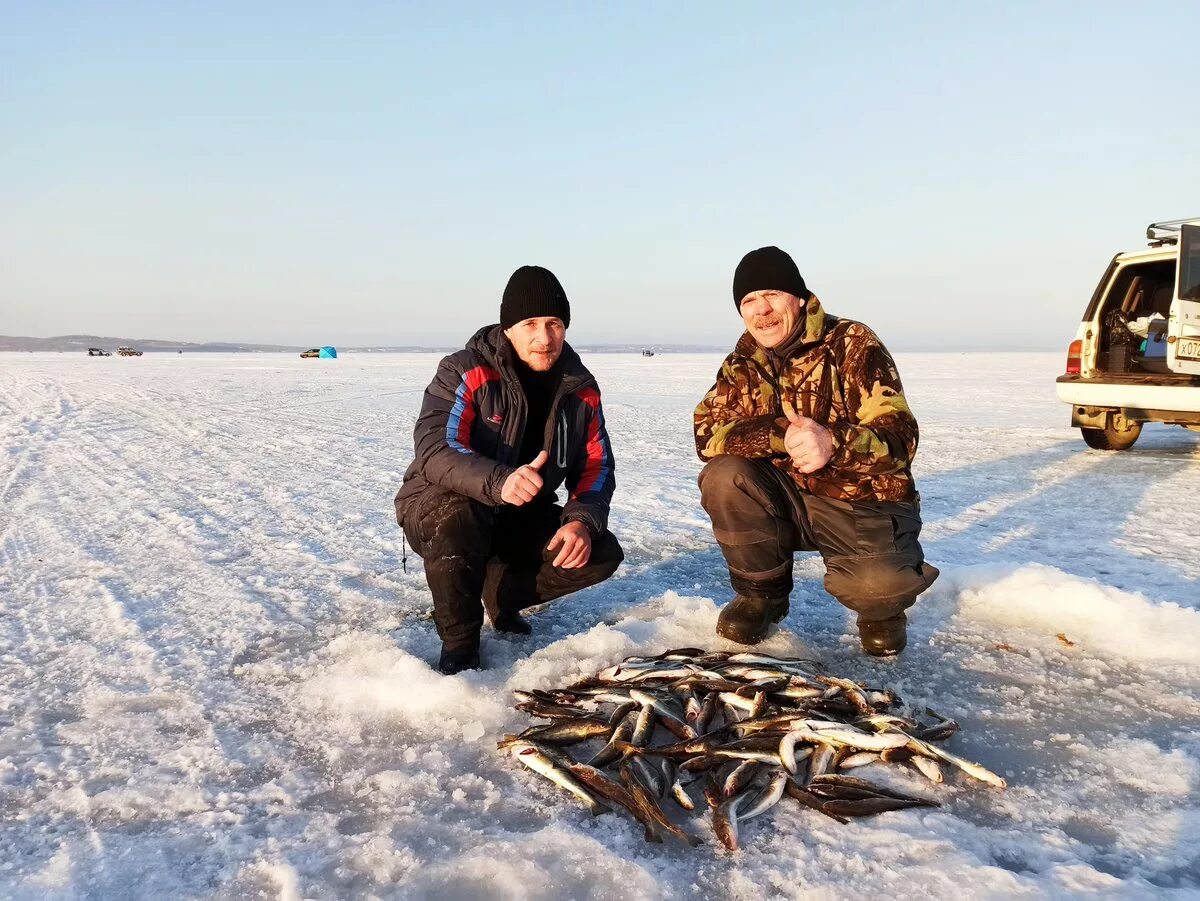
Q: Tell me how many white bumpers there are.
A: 1